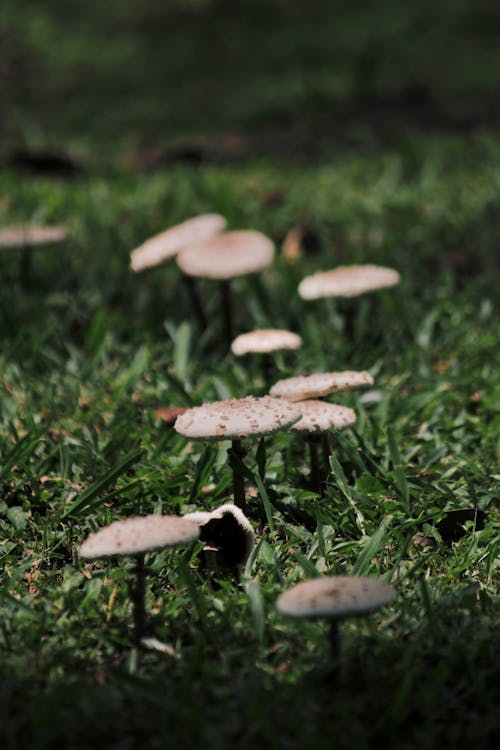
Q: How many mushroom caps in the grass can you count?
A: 11